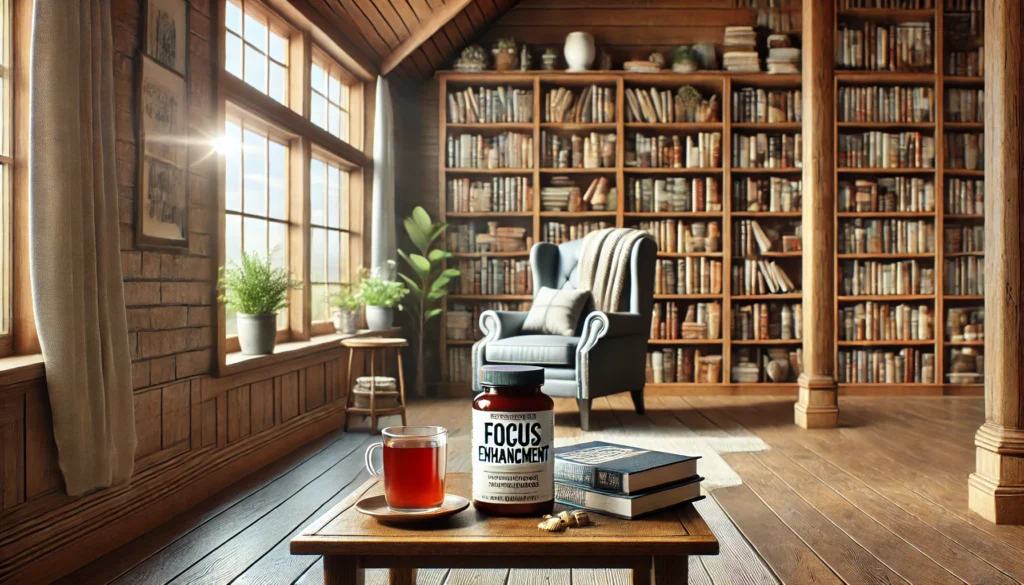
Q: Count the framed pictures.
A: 2